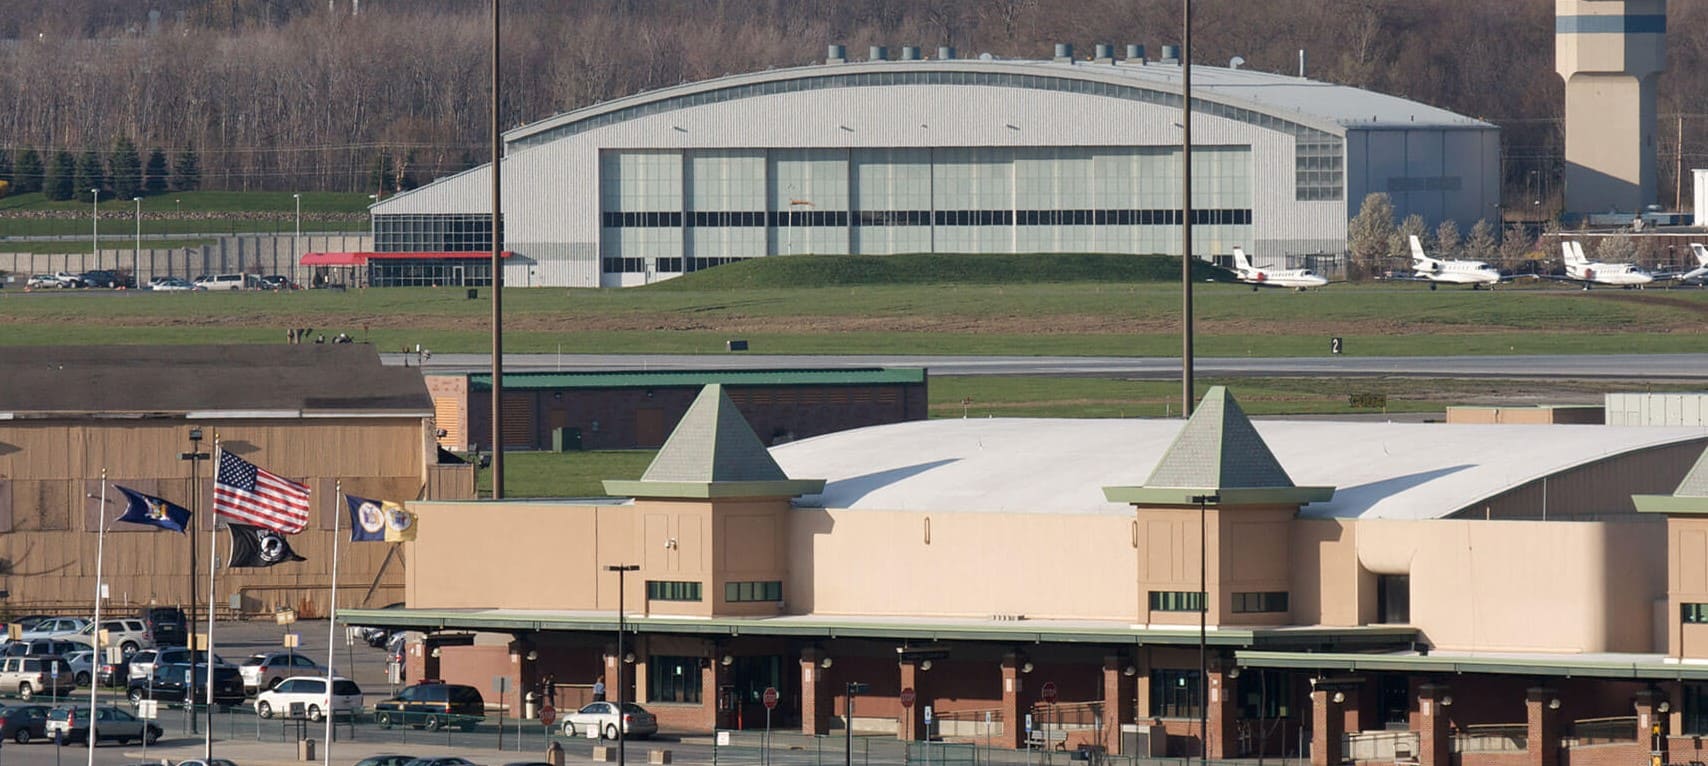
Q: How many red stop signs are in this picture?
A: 4